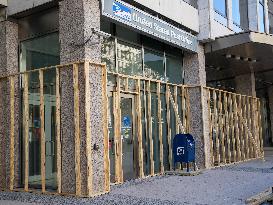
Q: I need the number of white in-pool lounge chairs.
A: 0